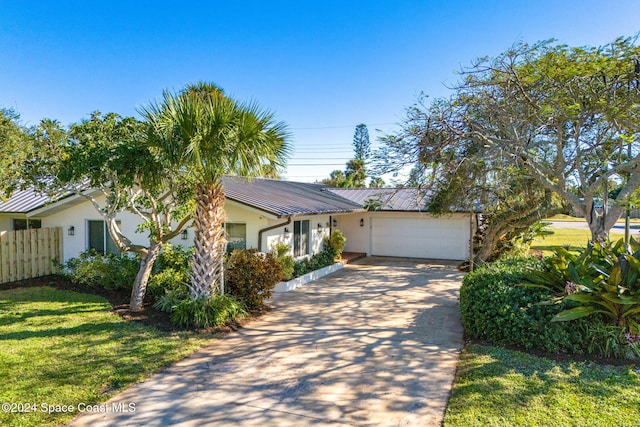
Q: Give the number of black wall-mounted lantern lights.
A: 6